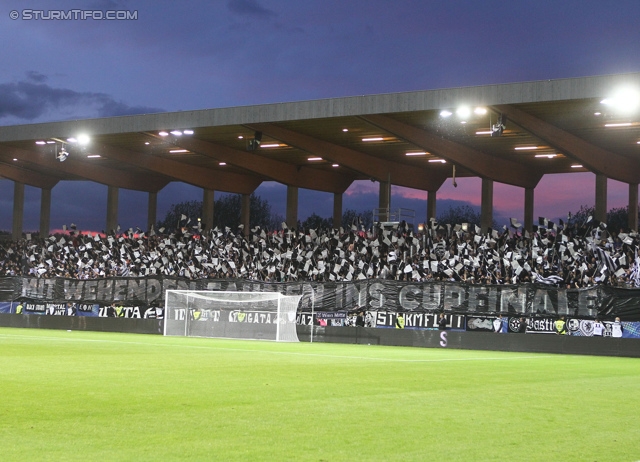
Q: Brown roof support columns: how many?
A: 14